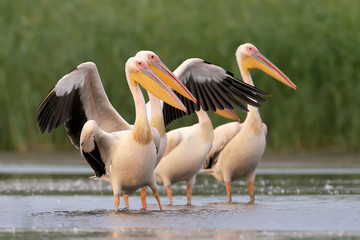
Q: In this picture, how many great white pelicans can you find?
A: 4